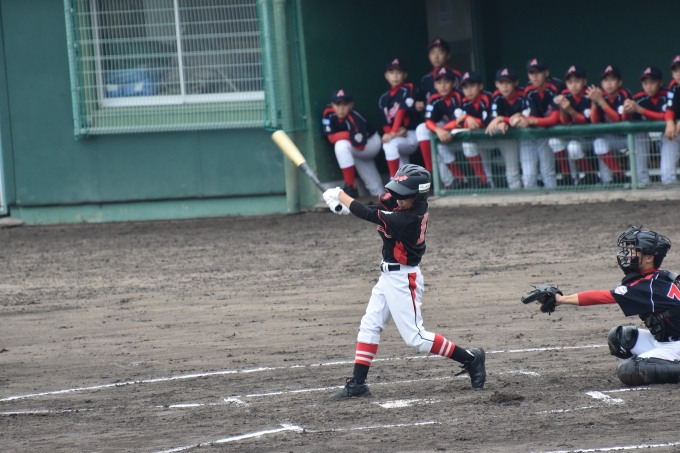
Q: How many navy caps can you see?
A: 11